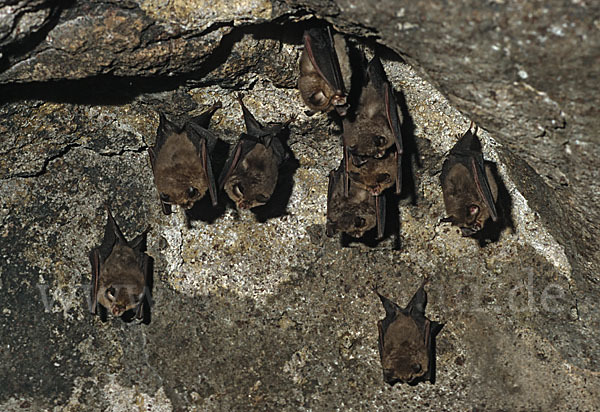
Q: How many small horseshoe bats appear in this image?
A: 9